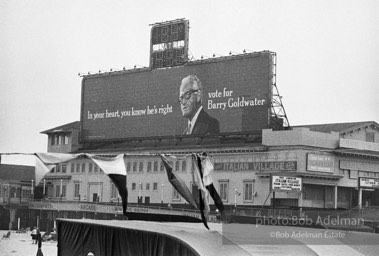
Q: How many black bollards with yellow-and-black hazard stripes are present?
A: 0